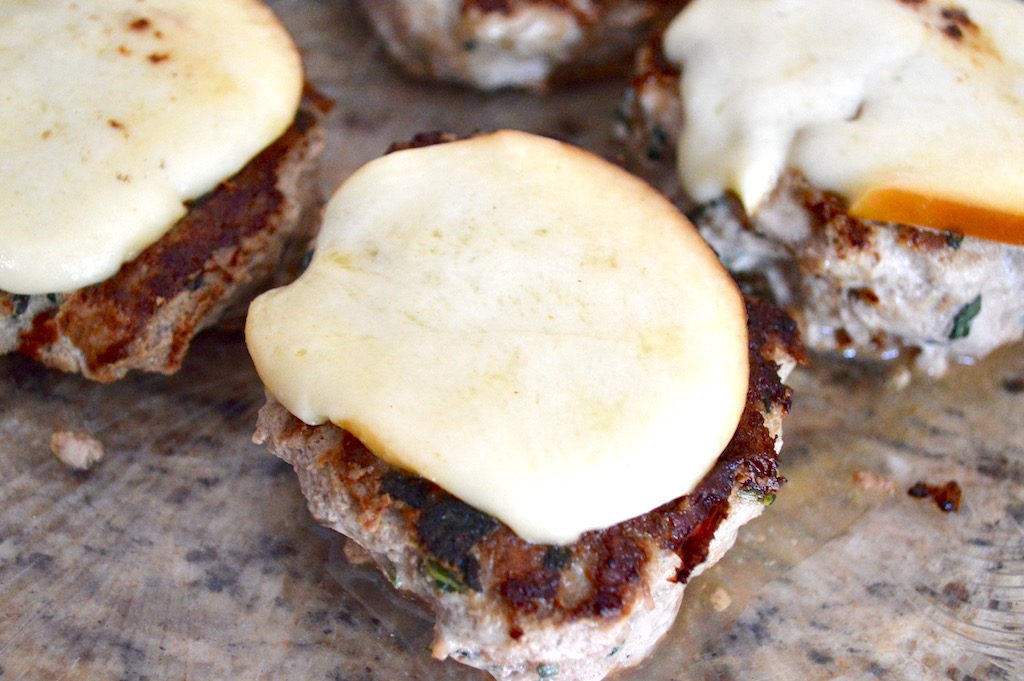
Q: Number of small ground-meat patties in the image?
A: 4